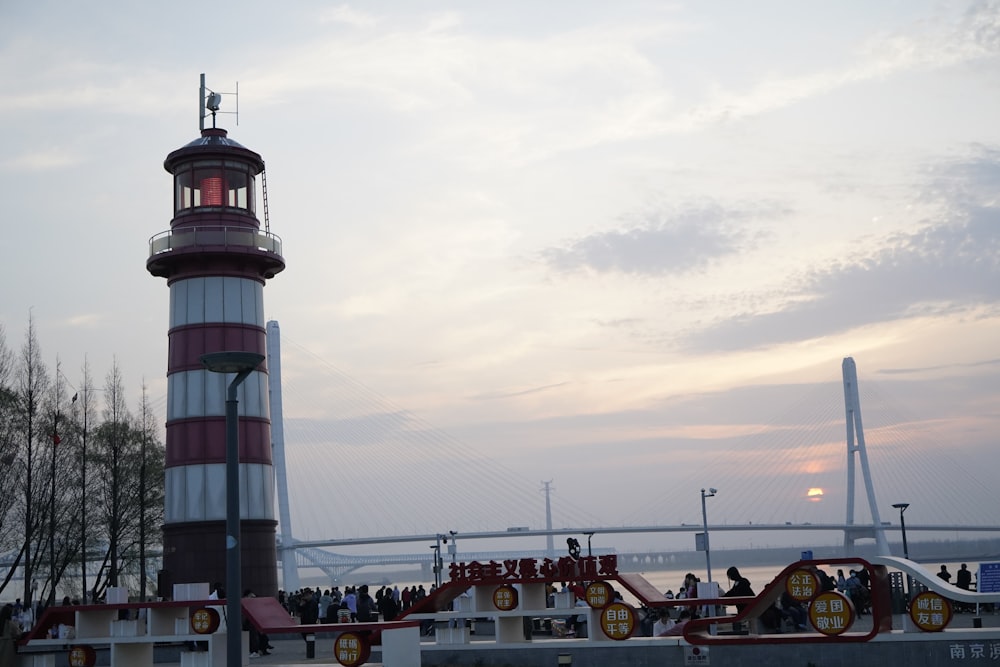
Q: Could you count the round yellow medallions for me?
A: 9